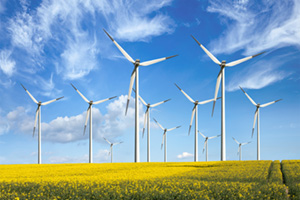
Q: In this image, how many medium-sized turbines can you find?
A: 5